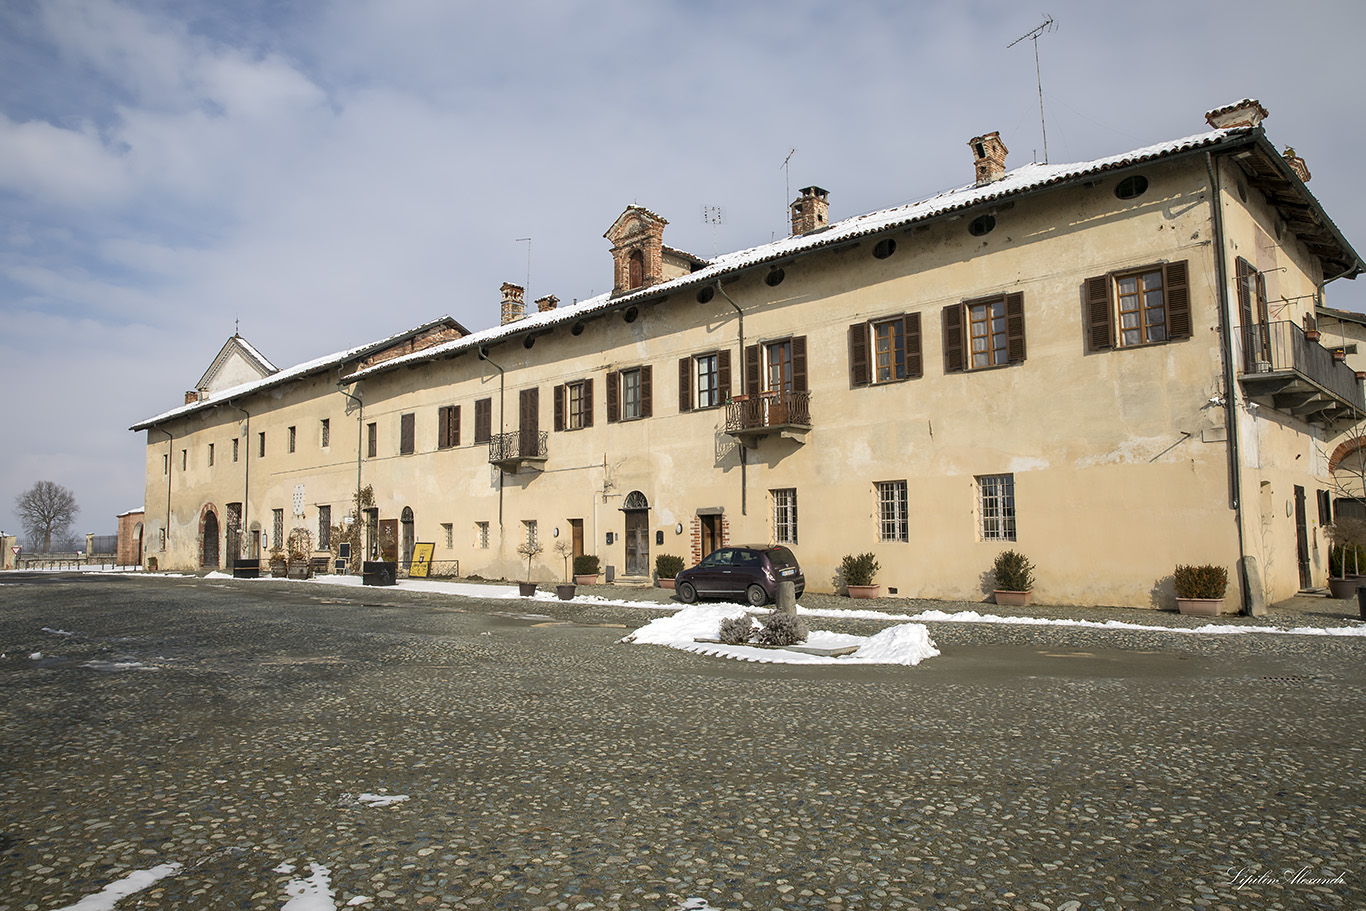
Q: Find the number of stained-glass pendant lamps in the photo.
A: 0